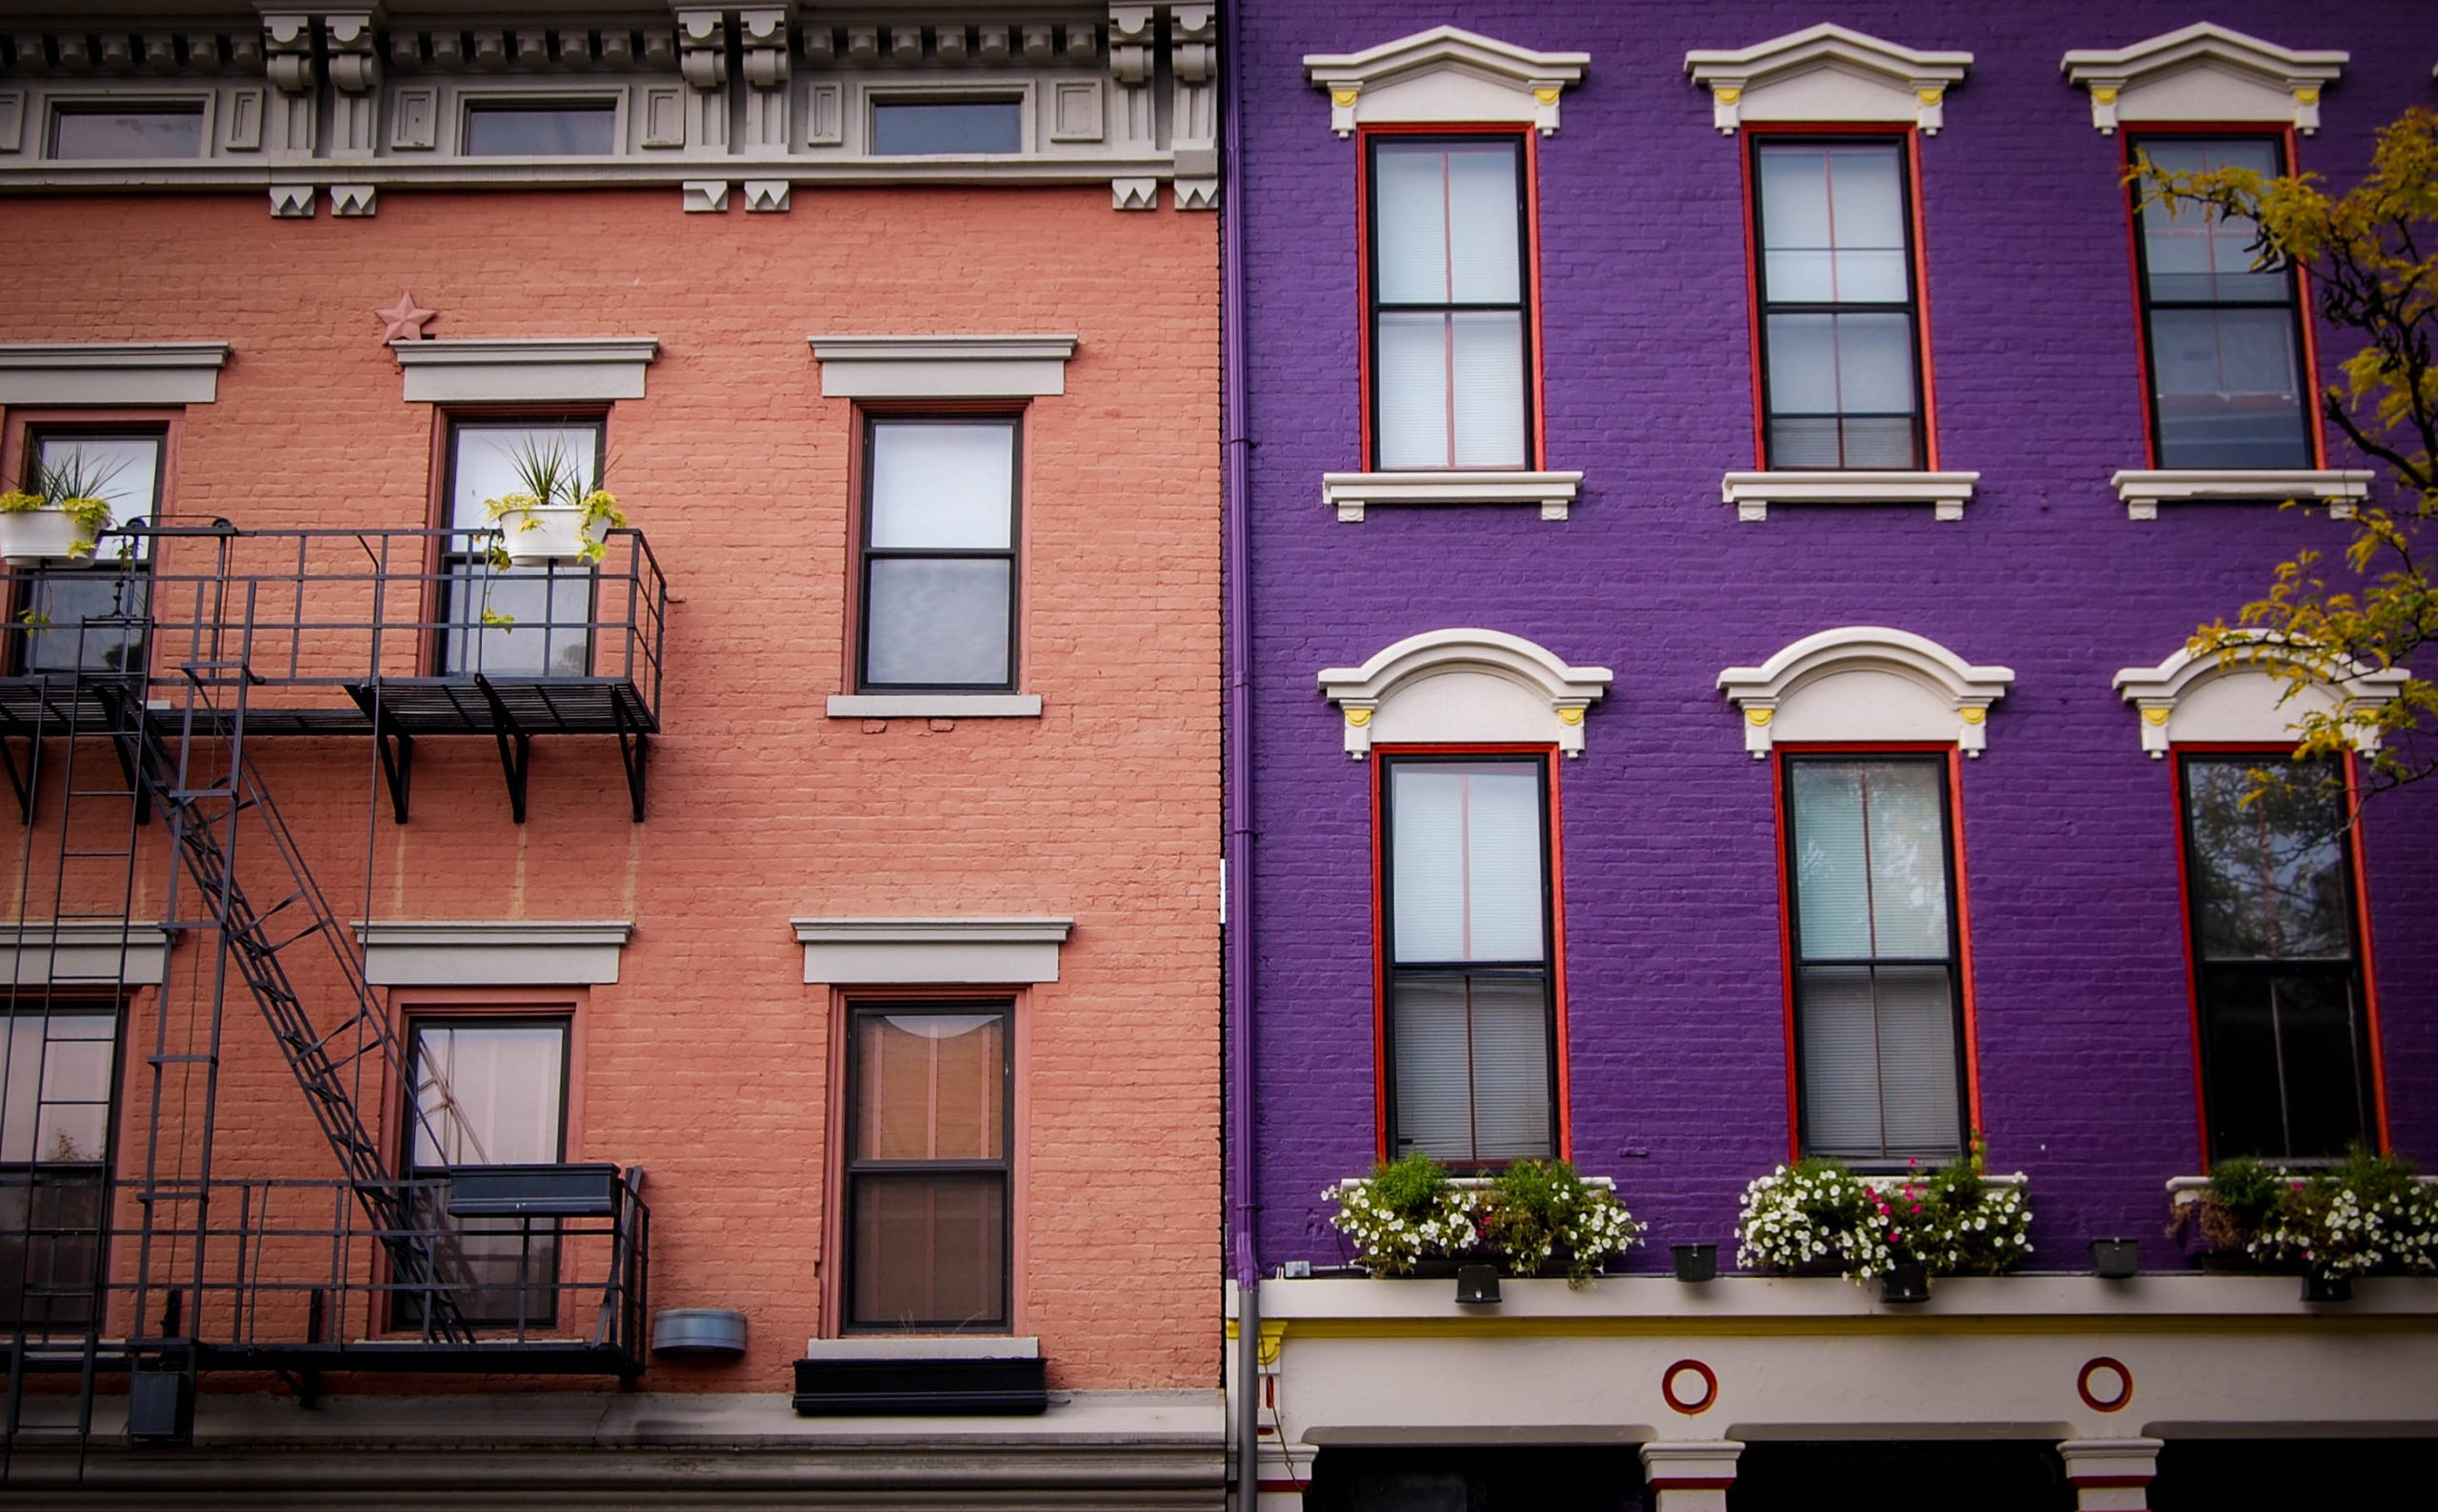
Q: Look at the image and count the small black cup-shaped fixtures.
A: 5